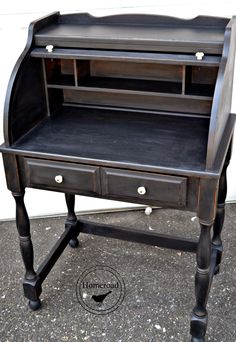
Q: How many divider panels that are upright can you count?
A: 2